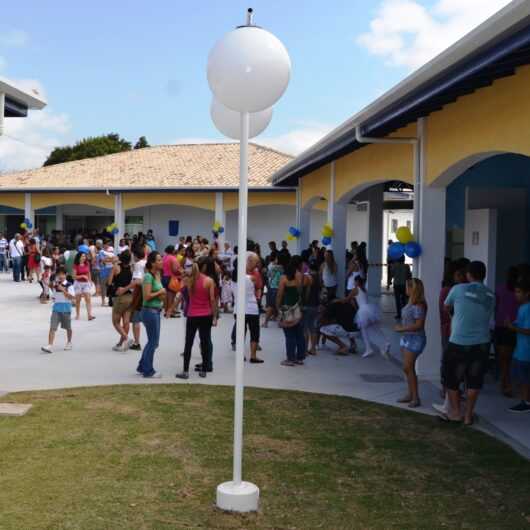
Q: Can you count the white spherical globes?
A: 2